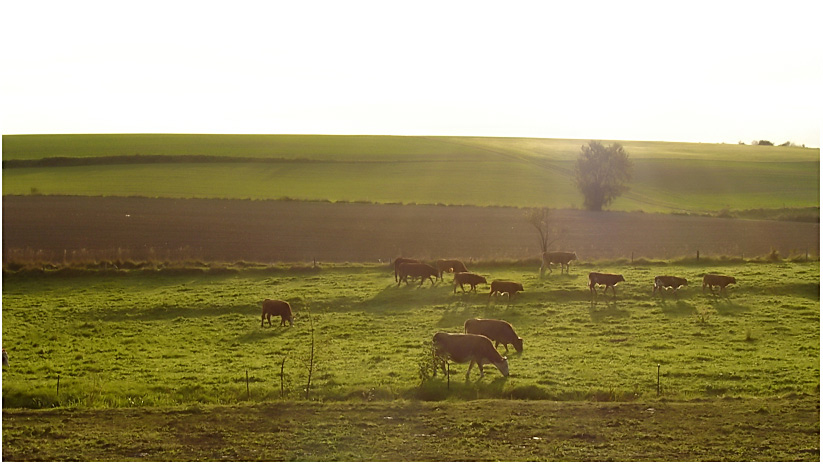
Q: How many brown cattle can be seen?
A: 12